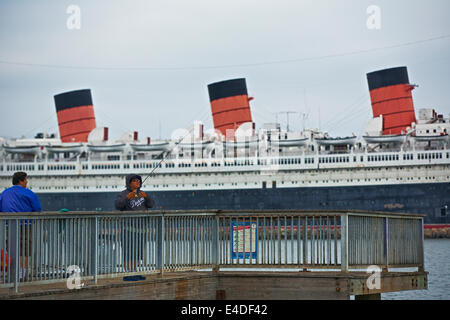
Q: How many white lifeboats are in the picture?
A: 10